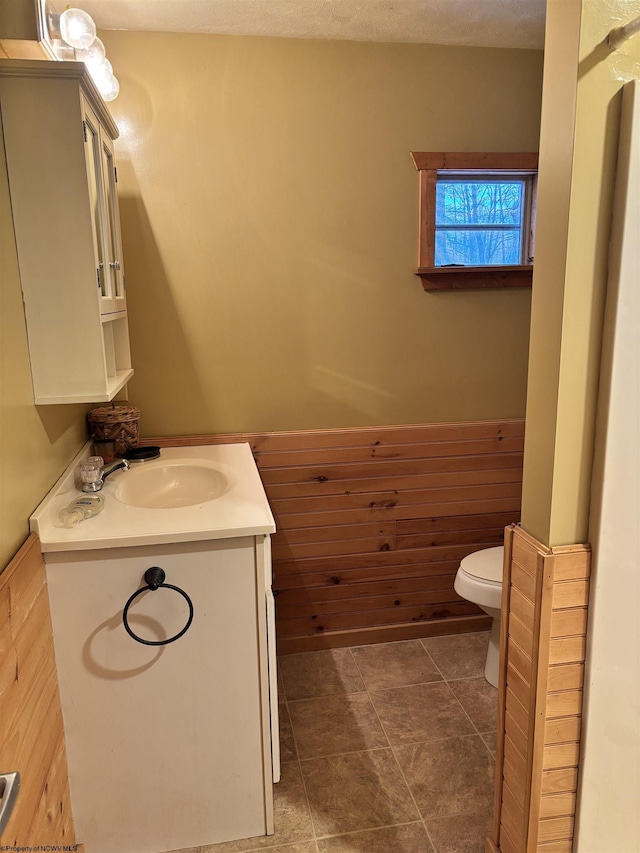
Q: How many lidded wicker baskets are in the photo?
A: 1